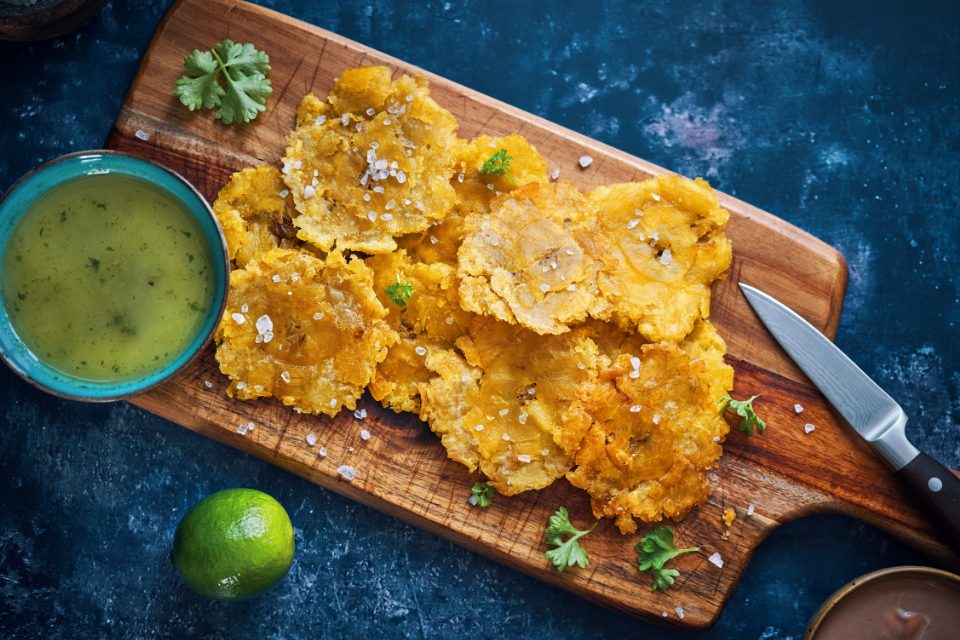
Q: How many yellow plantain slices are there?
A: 10